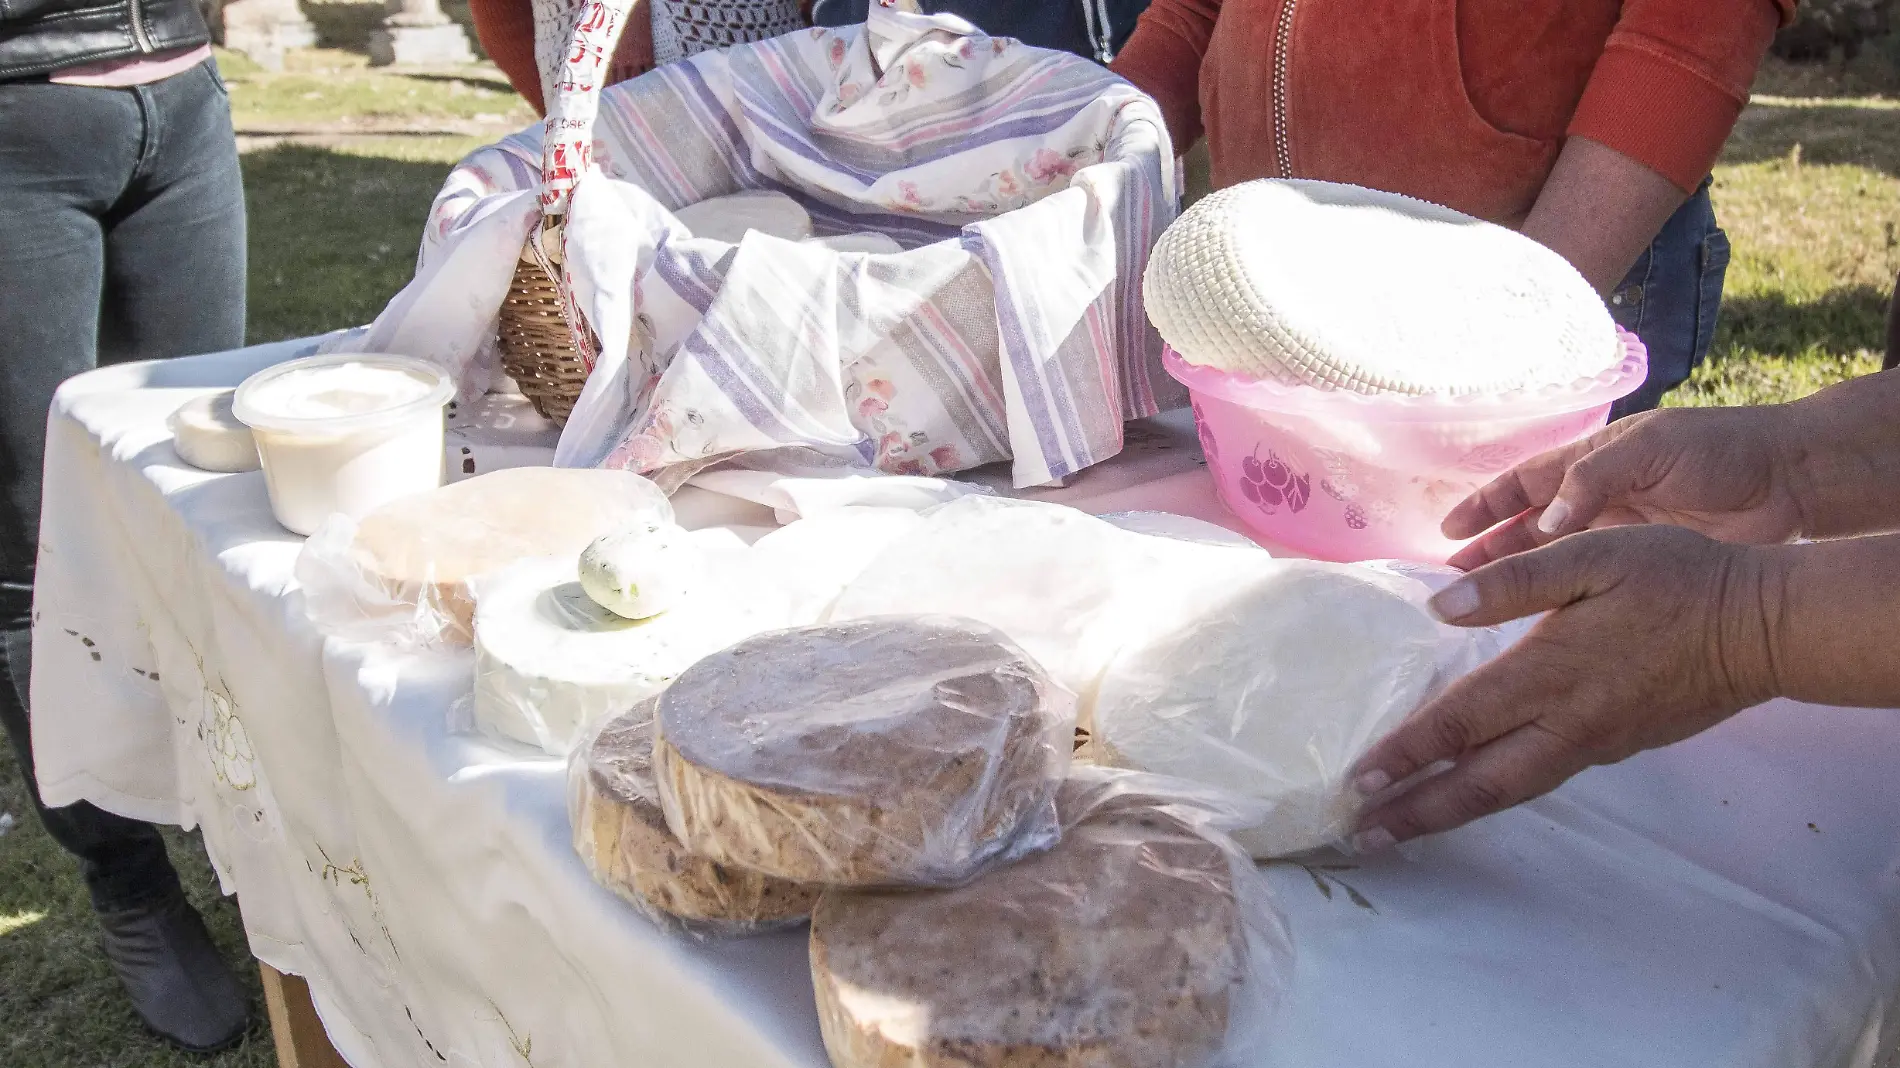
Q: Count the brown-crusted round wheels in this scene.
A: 3